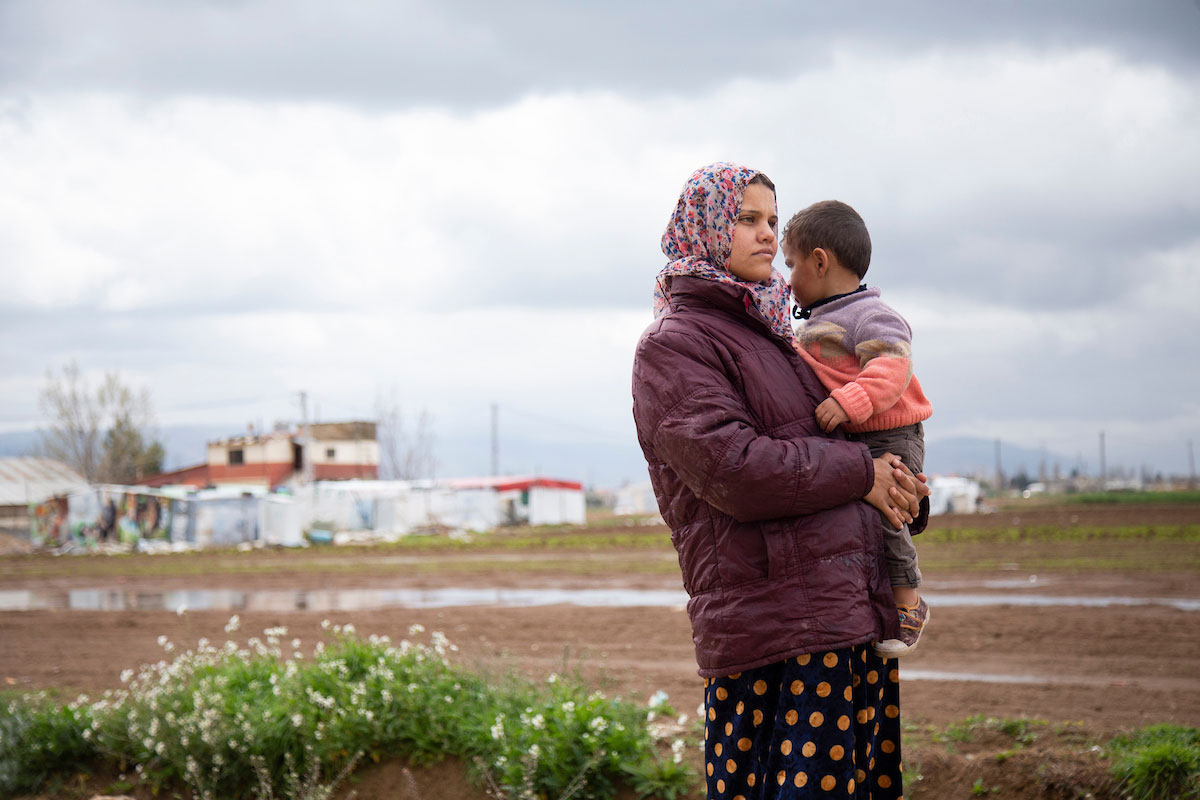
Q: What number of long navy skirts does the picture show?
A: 1